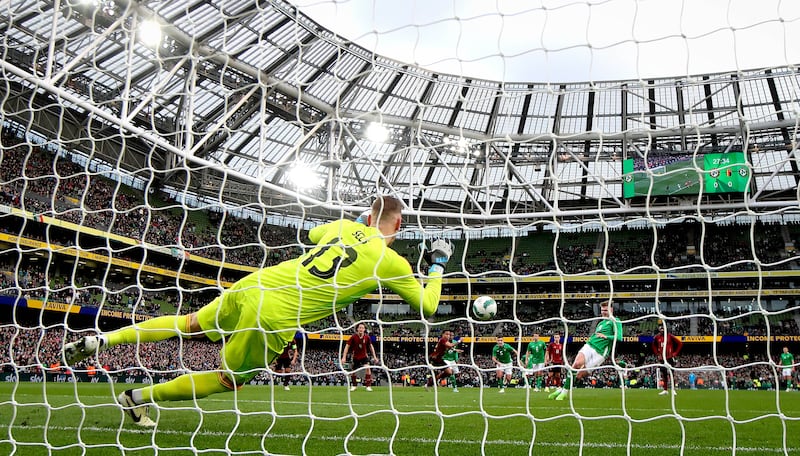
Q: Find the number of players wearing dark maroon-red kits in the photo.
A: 5